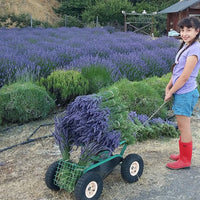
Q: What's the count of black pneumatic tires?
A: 3